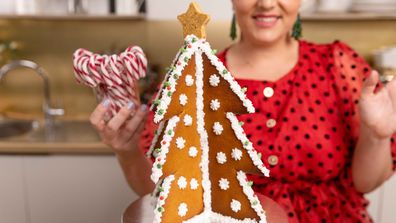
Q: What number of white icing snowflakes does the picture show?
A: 15